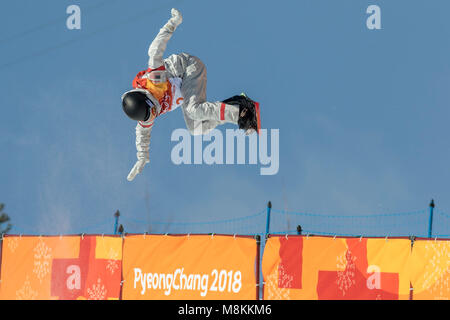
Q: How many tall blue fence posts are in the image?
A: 3